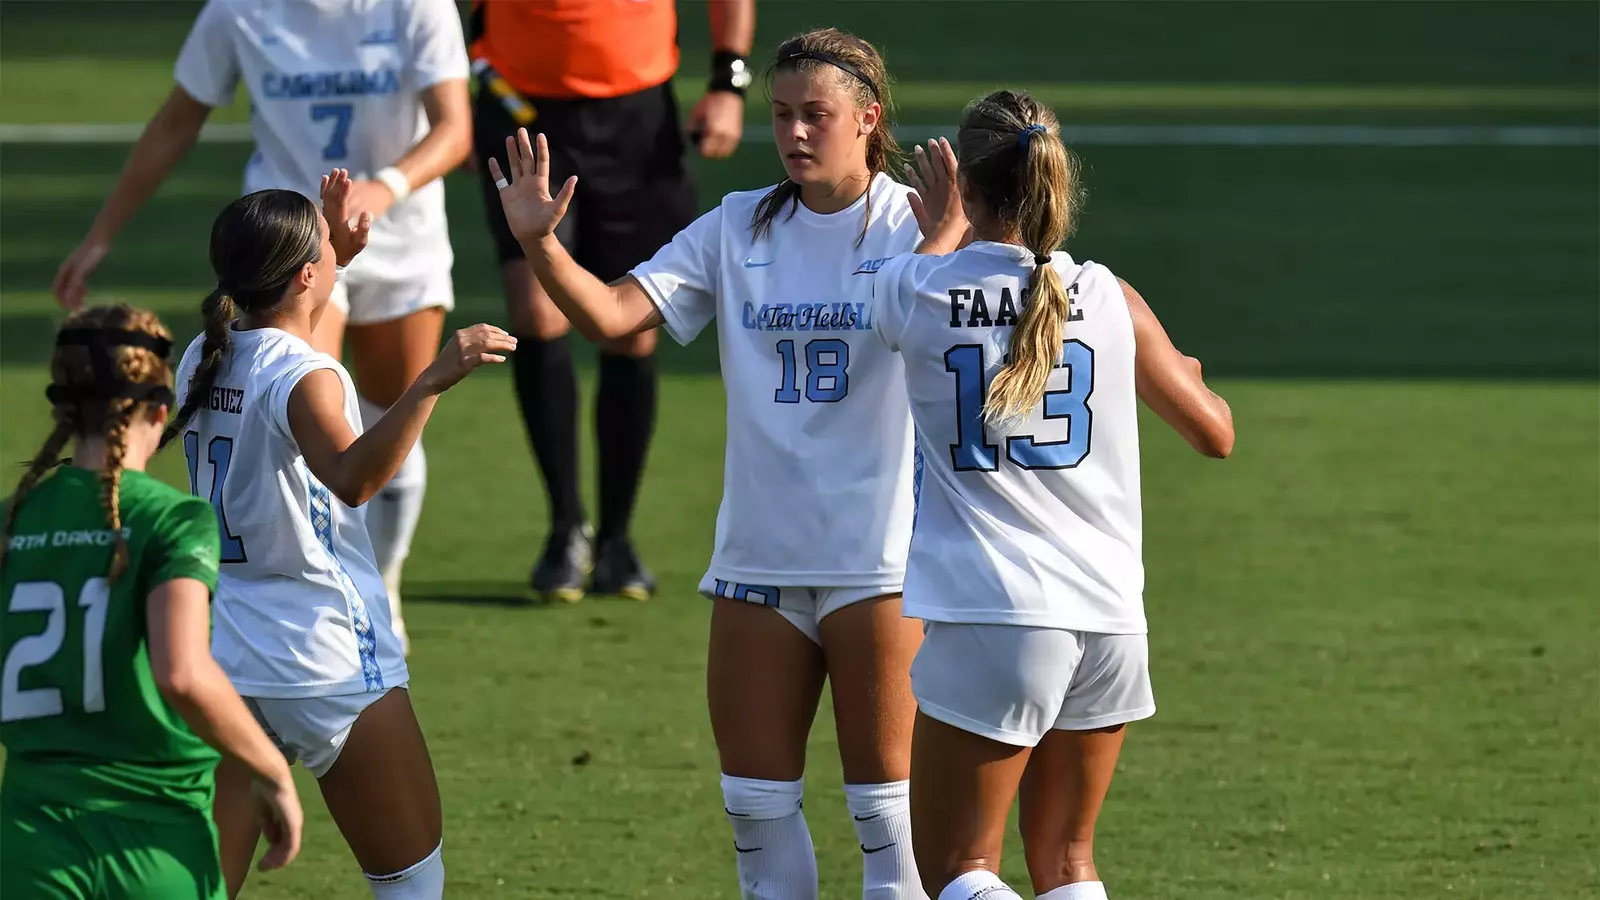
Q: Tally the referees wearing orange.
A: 1